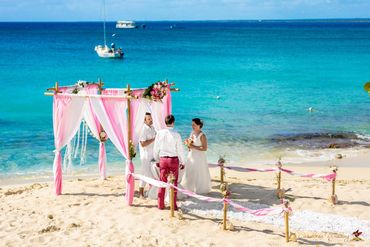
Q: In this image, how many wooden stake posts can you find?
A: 6